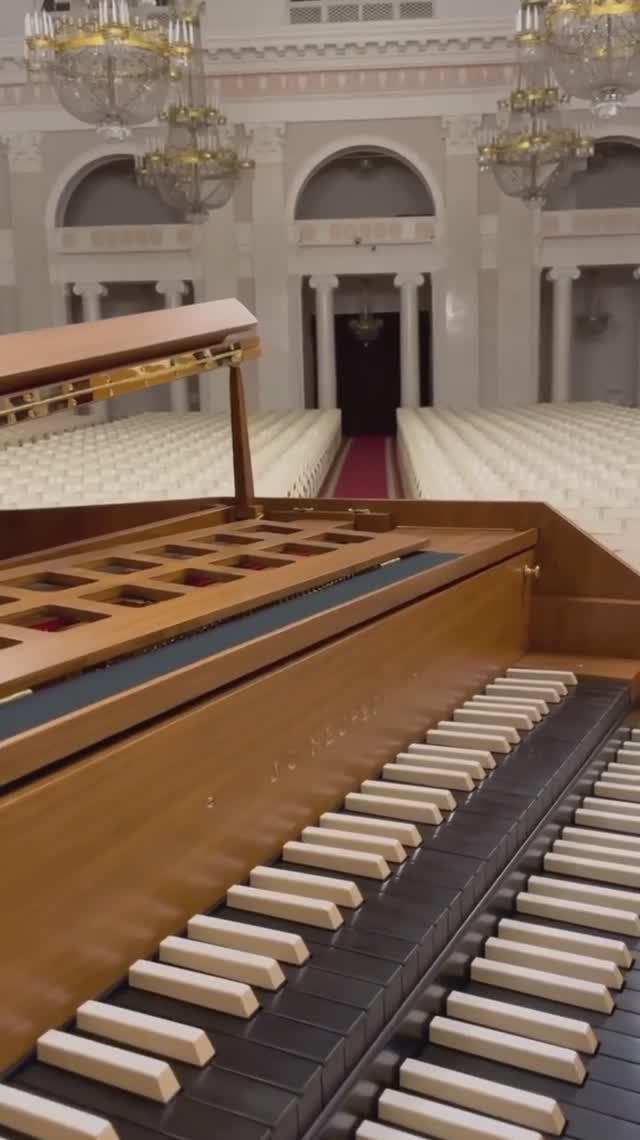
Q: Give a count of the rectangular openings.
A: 13